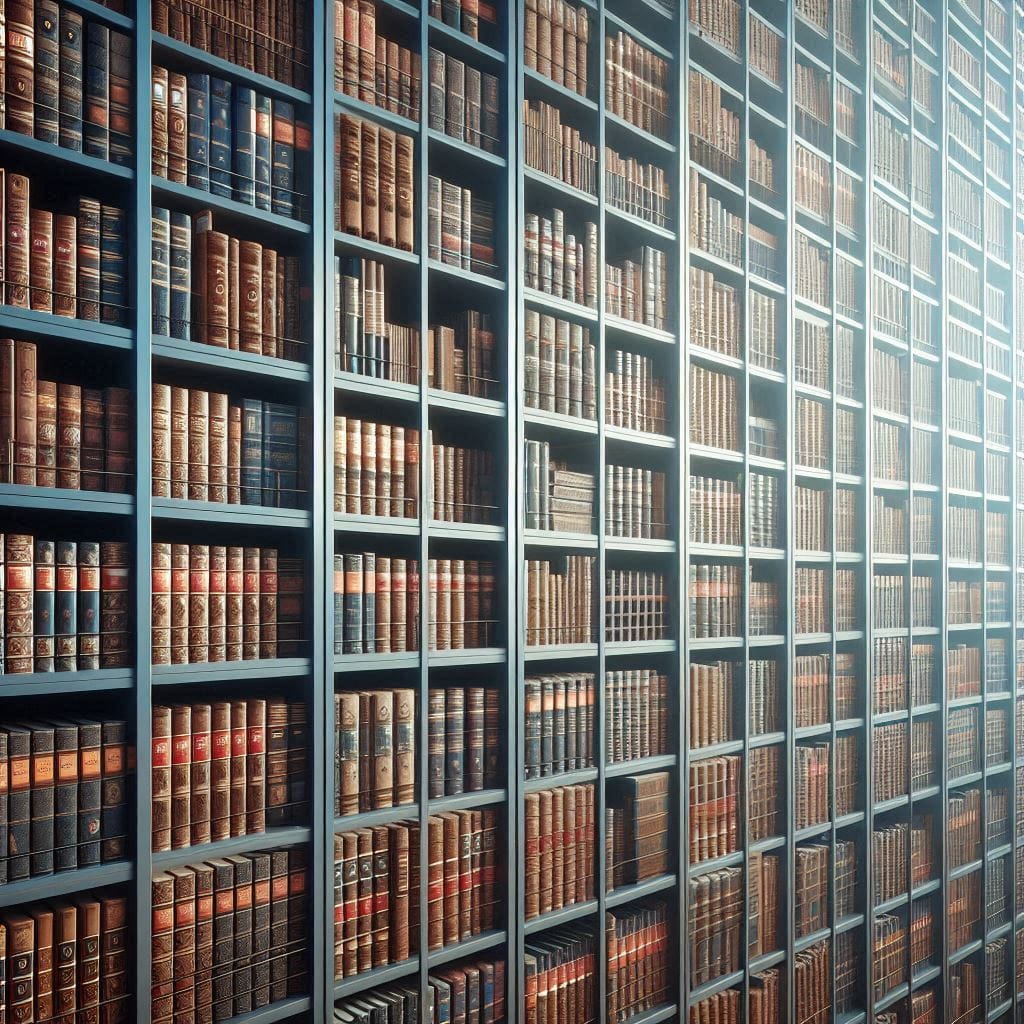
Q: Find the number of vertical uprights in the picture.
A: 14